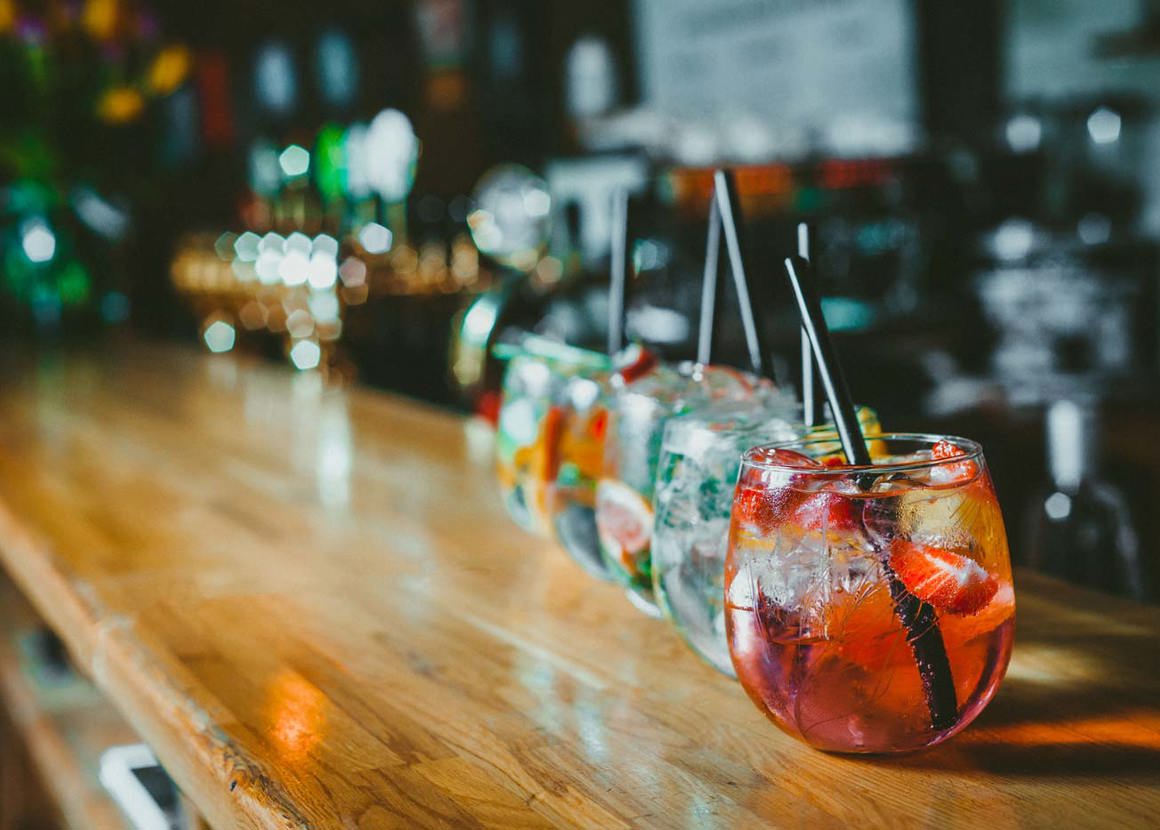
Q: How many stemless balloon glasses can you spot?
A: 5